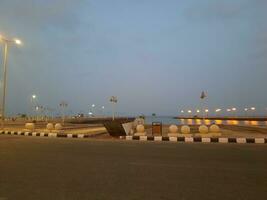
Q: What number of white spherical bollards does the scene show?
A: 8